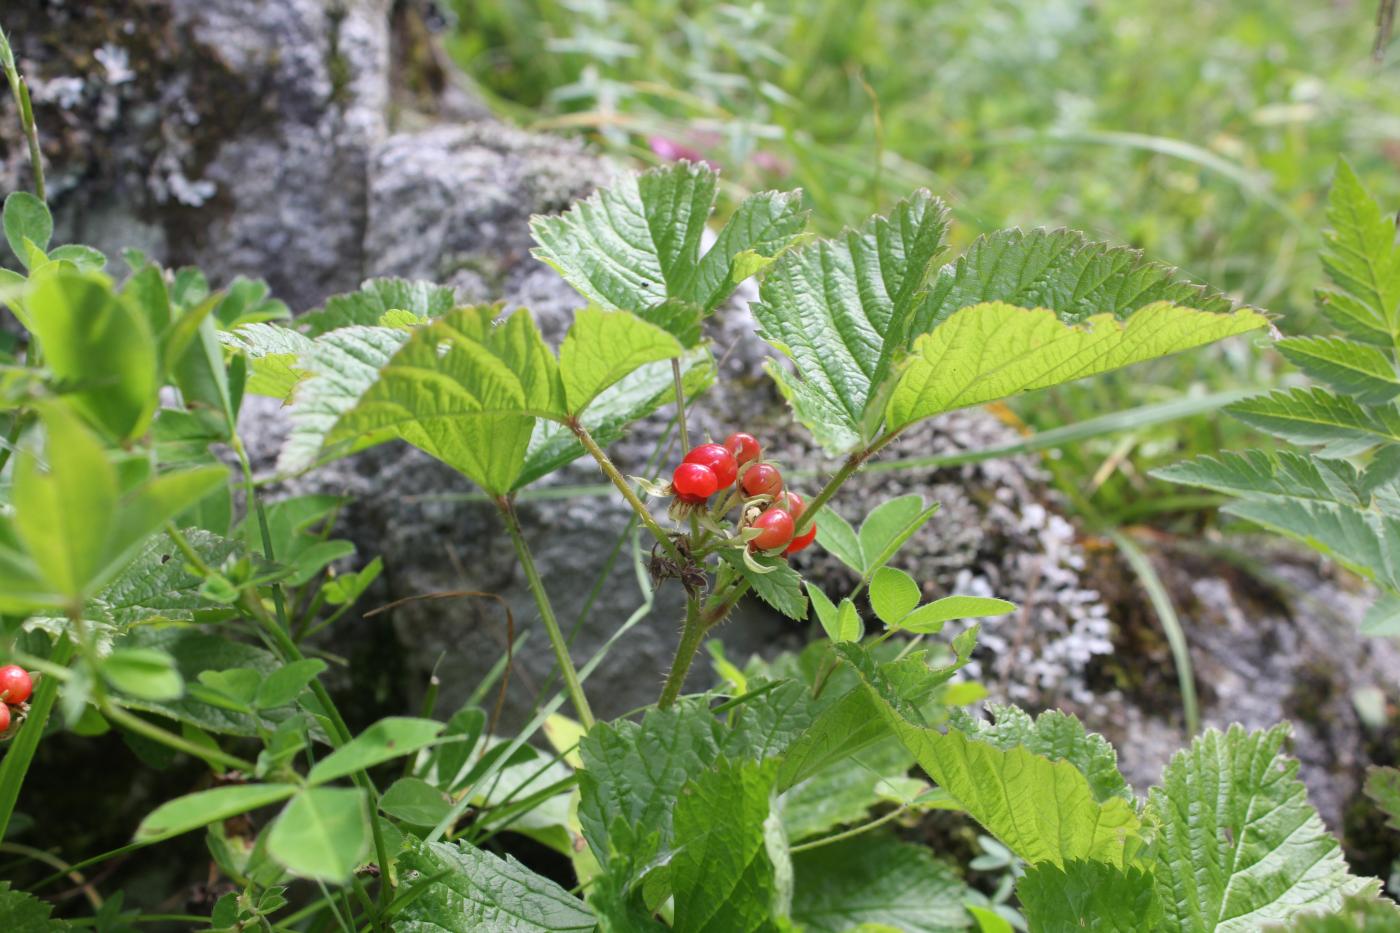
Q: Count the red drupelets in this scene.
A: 9